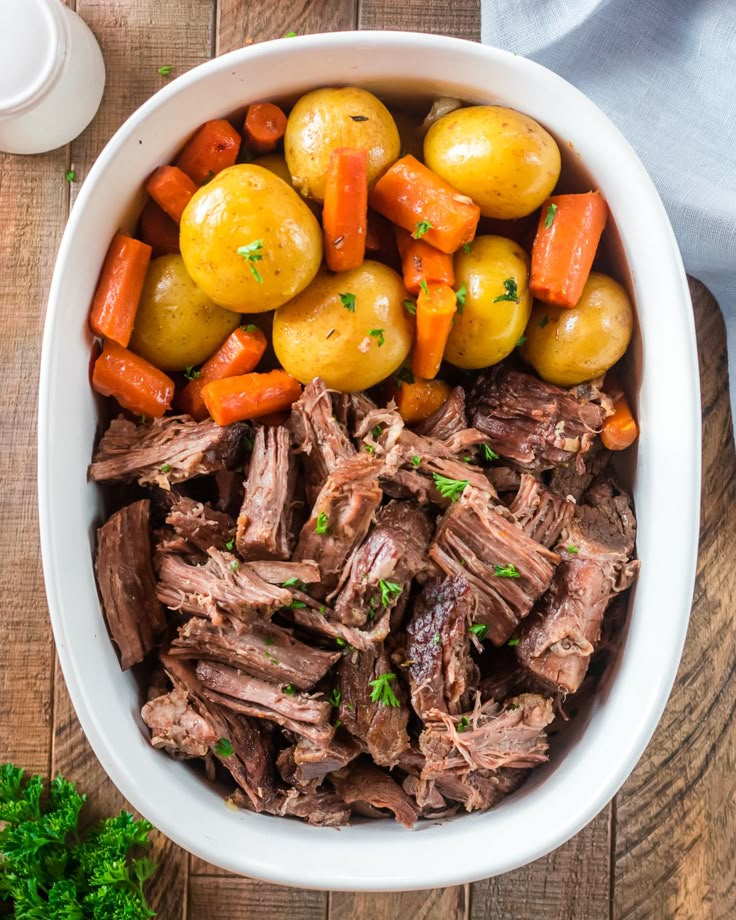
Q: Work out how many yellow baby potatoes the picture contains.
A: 7